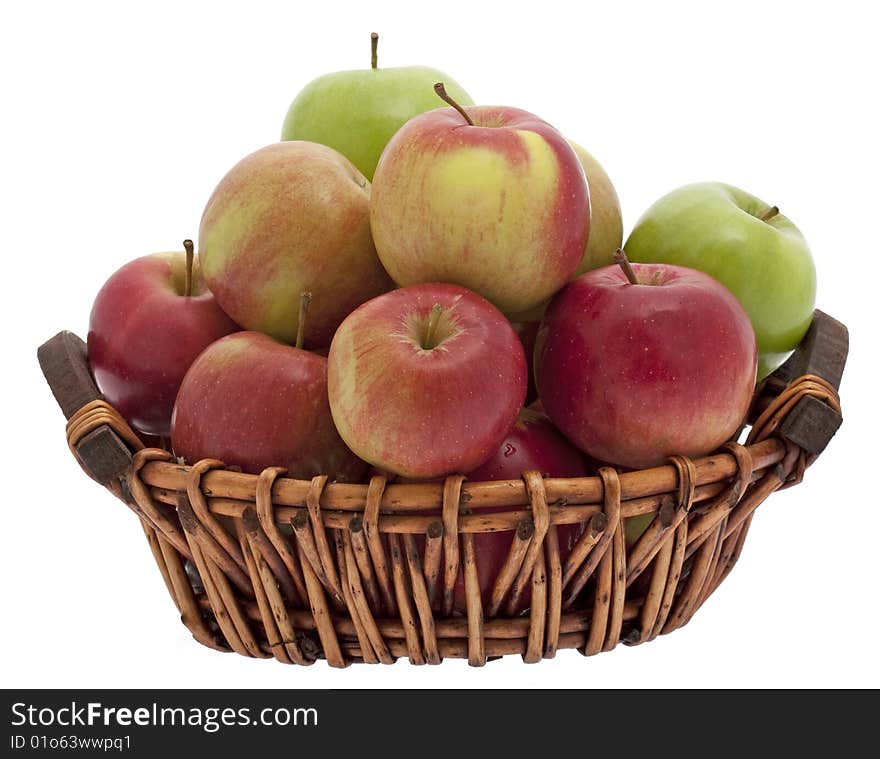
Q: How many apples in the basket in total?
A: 10